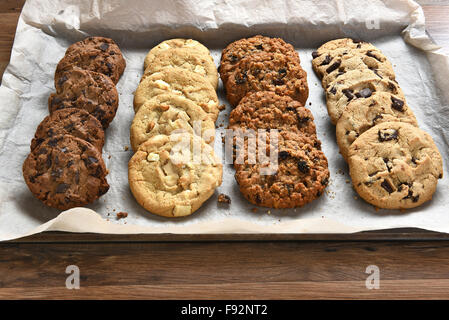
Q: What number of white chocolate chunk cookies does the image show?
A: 5